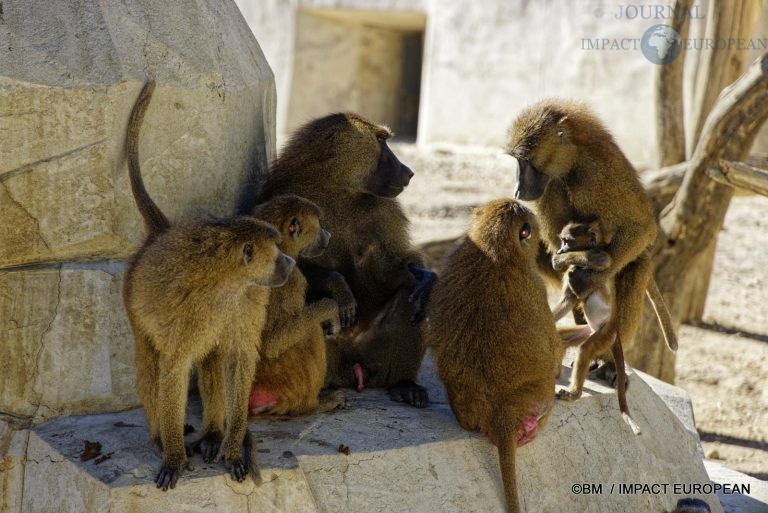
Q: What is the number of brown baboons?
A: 6